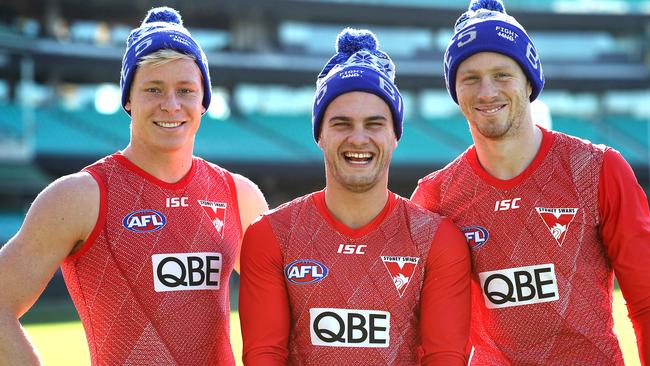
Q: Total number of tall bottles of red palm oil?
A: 0